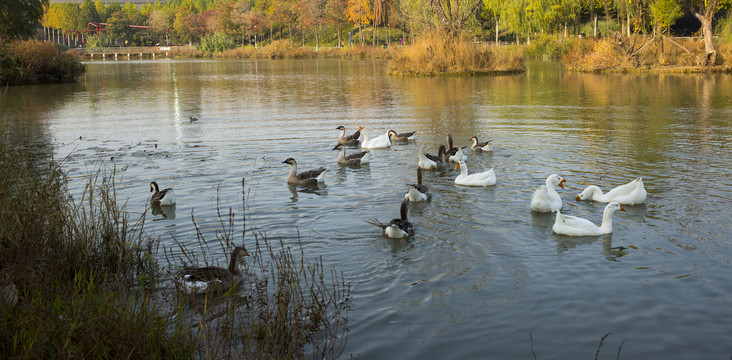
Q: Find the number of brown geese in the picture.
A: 11